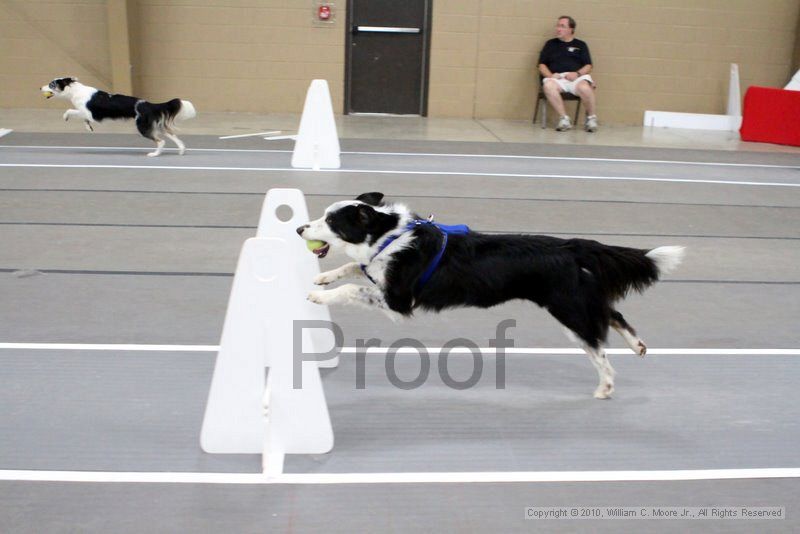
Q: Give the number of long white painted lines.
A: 4